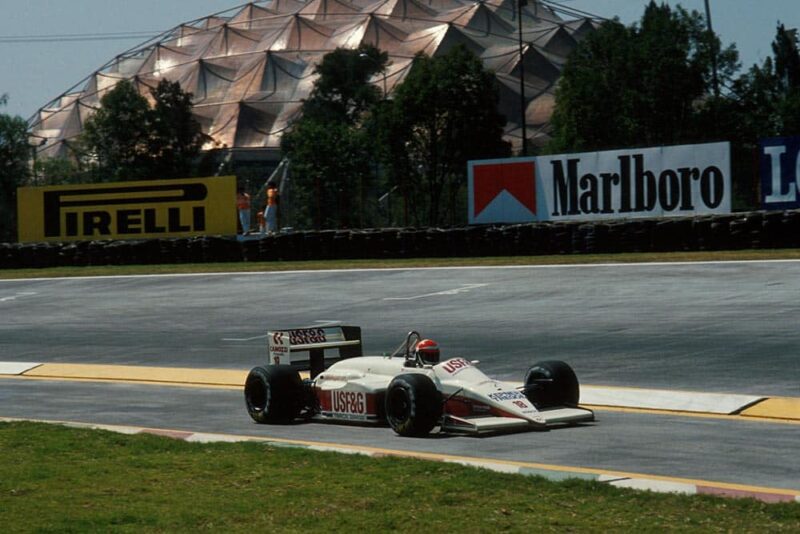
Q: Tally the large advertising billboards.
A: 3